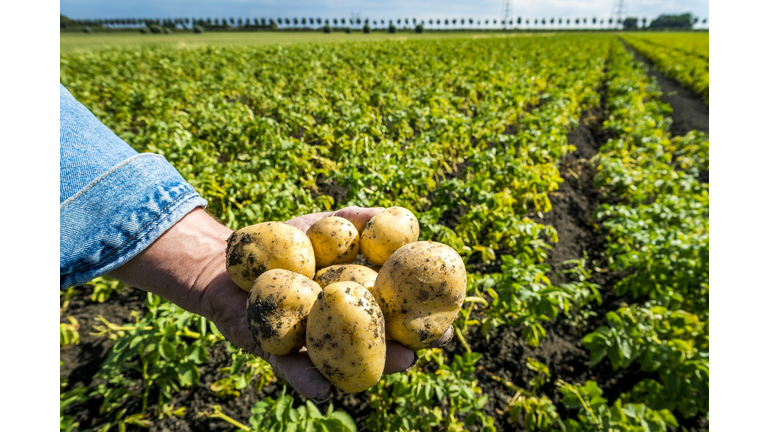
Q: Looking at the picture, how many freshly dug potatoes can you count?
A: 7